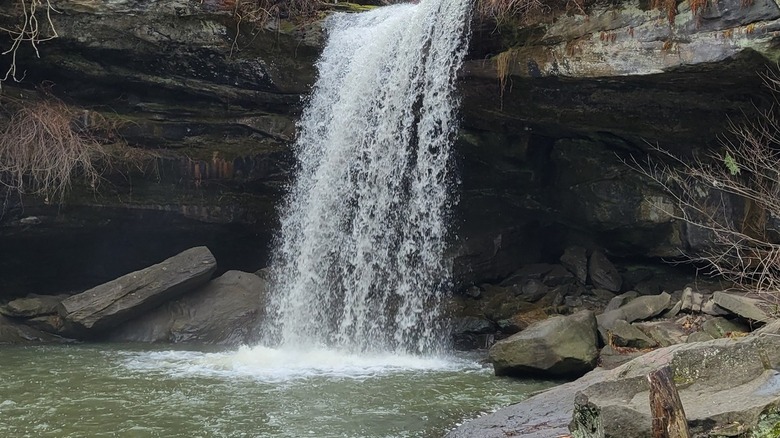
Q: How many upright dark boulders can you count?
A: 2